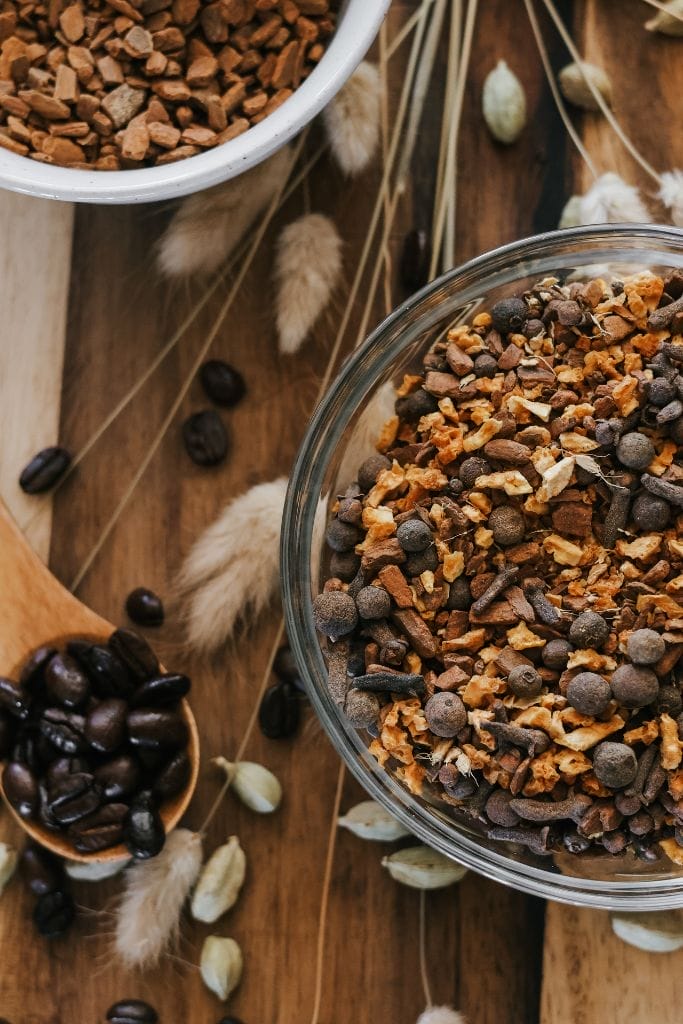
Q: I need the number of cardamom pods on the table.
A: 12